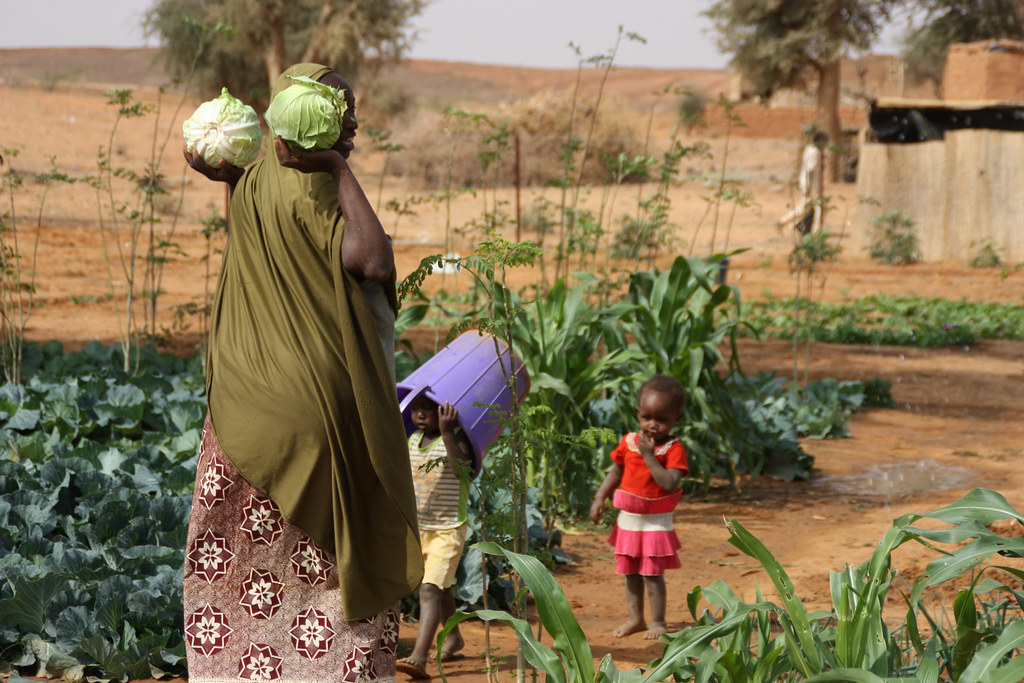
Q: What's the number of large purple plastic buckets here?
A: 1